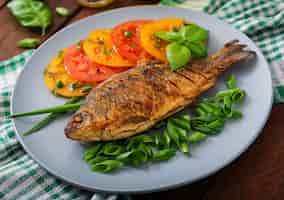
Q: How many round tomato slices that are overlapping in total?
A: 5